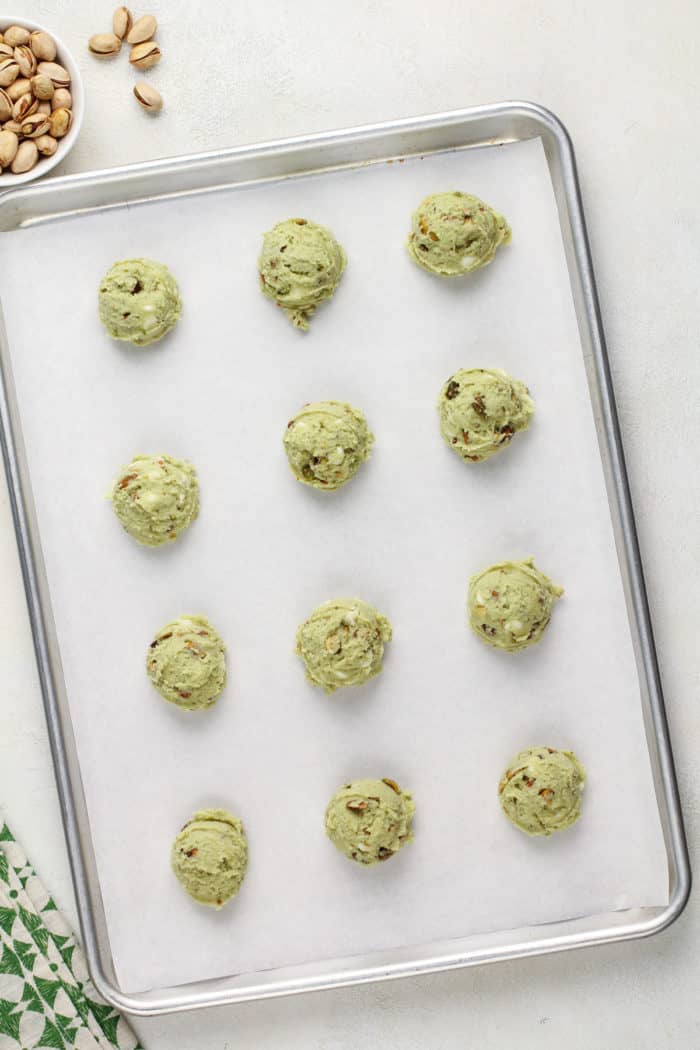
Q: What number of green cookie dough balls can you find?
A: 12